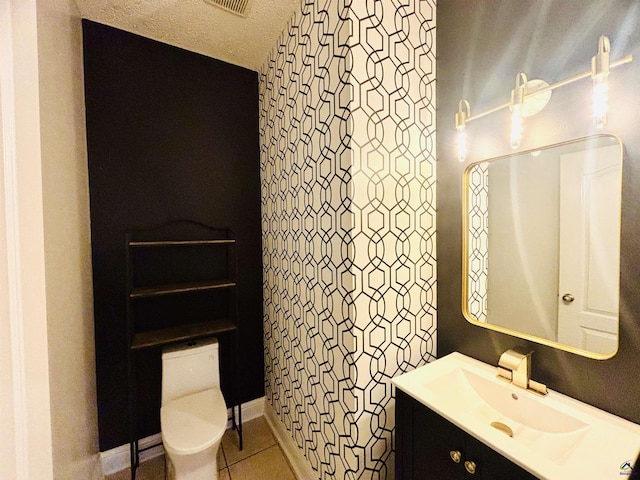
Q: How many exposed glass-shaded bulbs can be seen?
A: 3